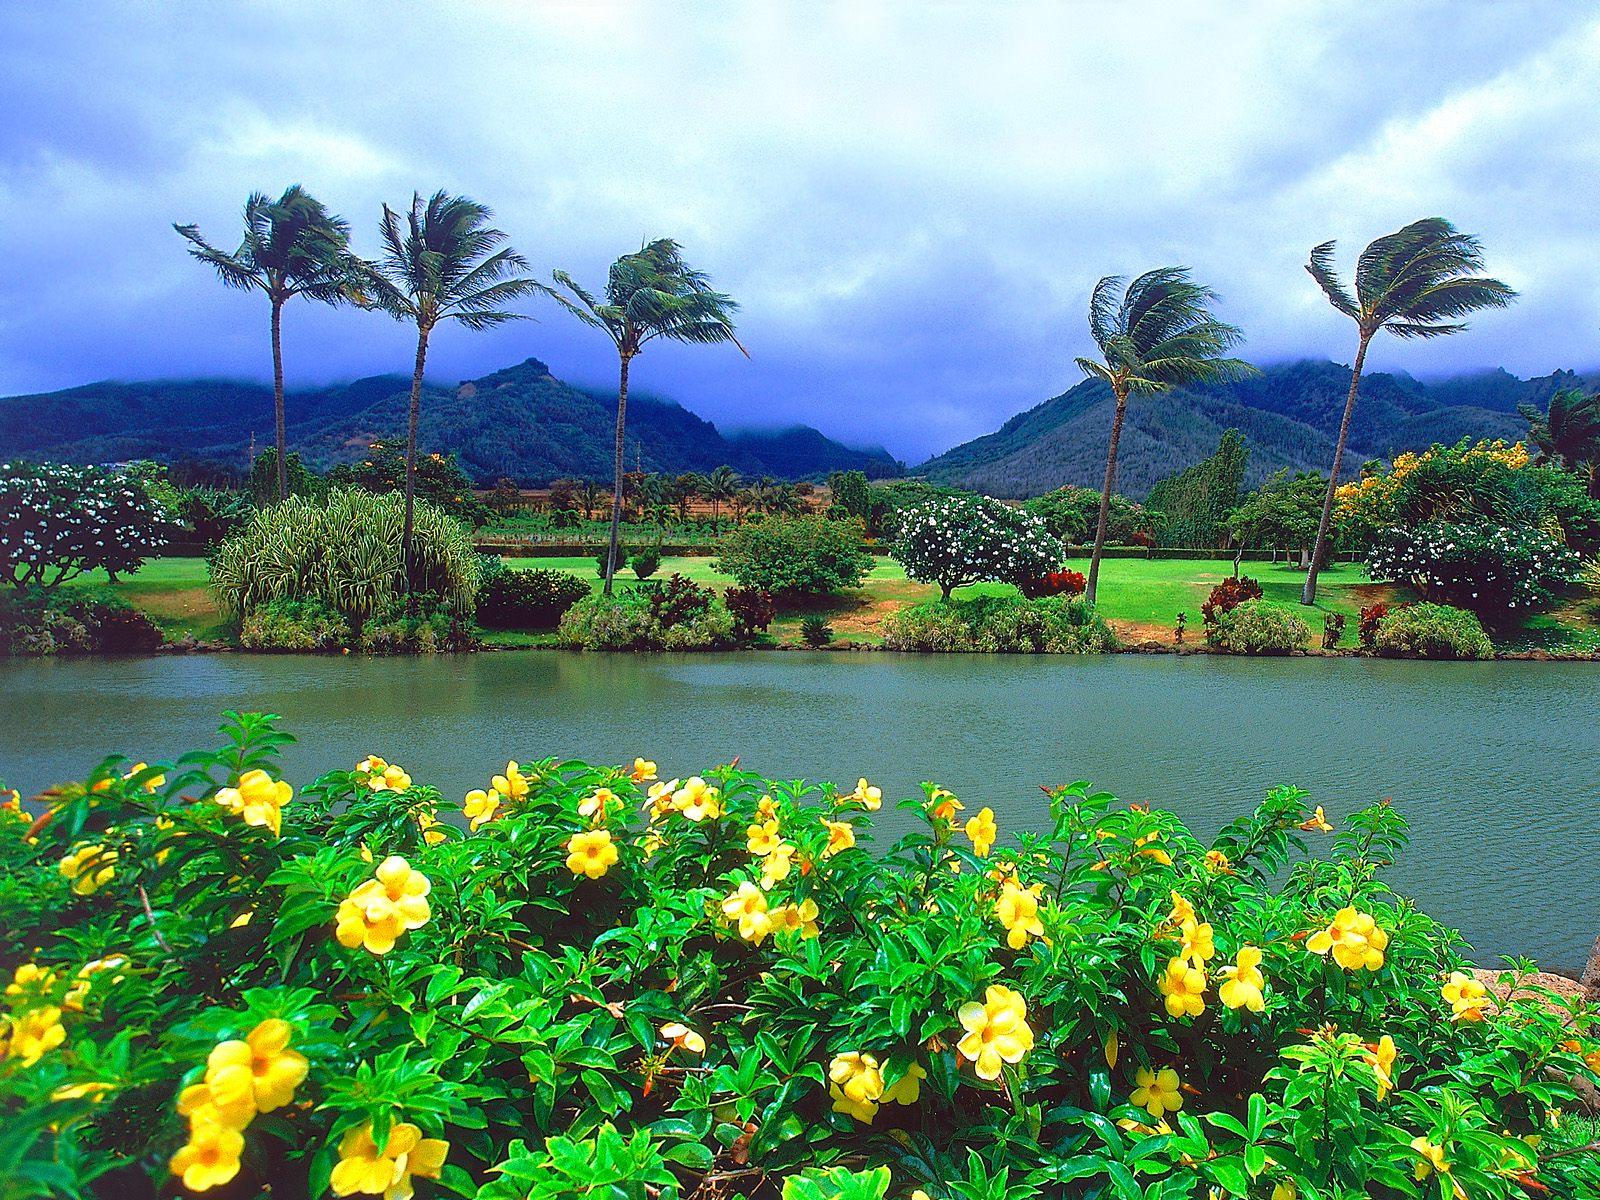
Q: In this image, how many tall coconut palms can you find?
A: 5